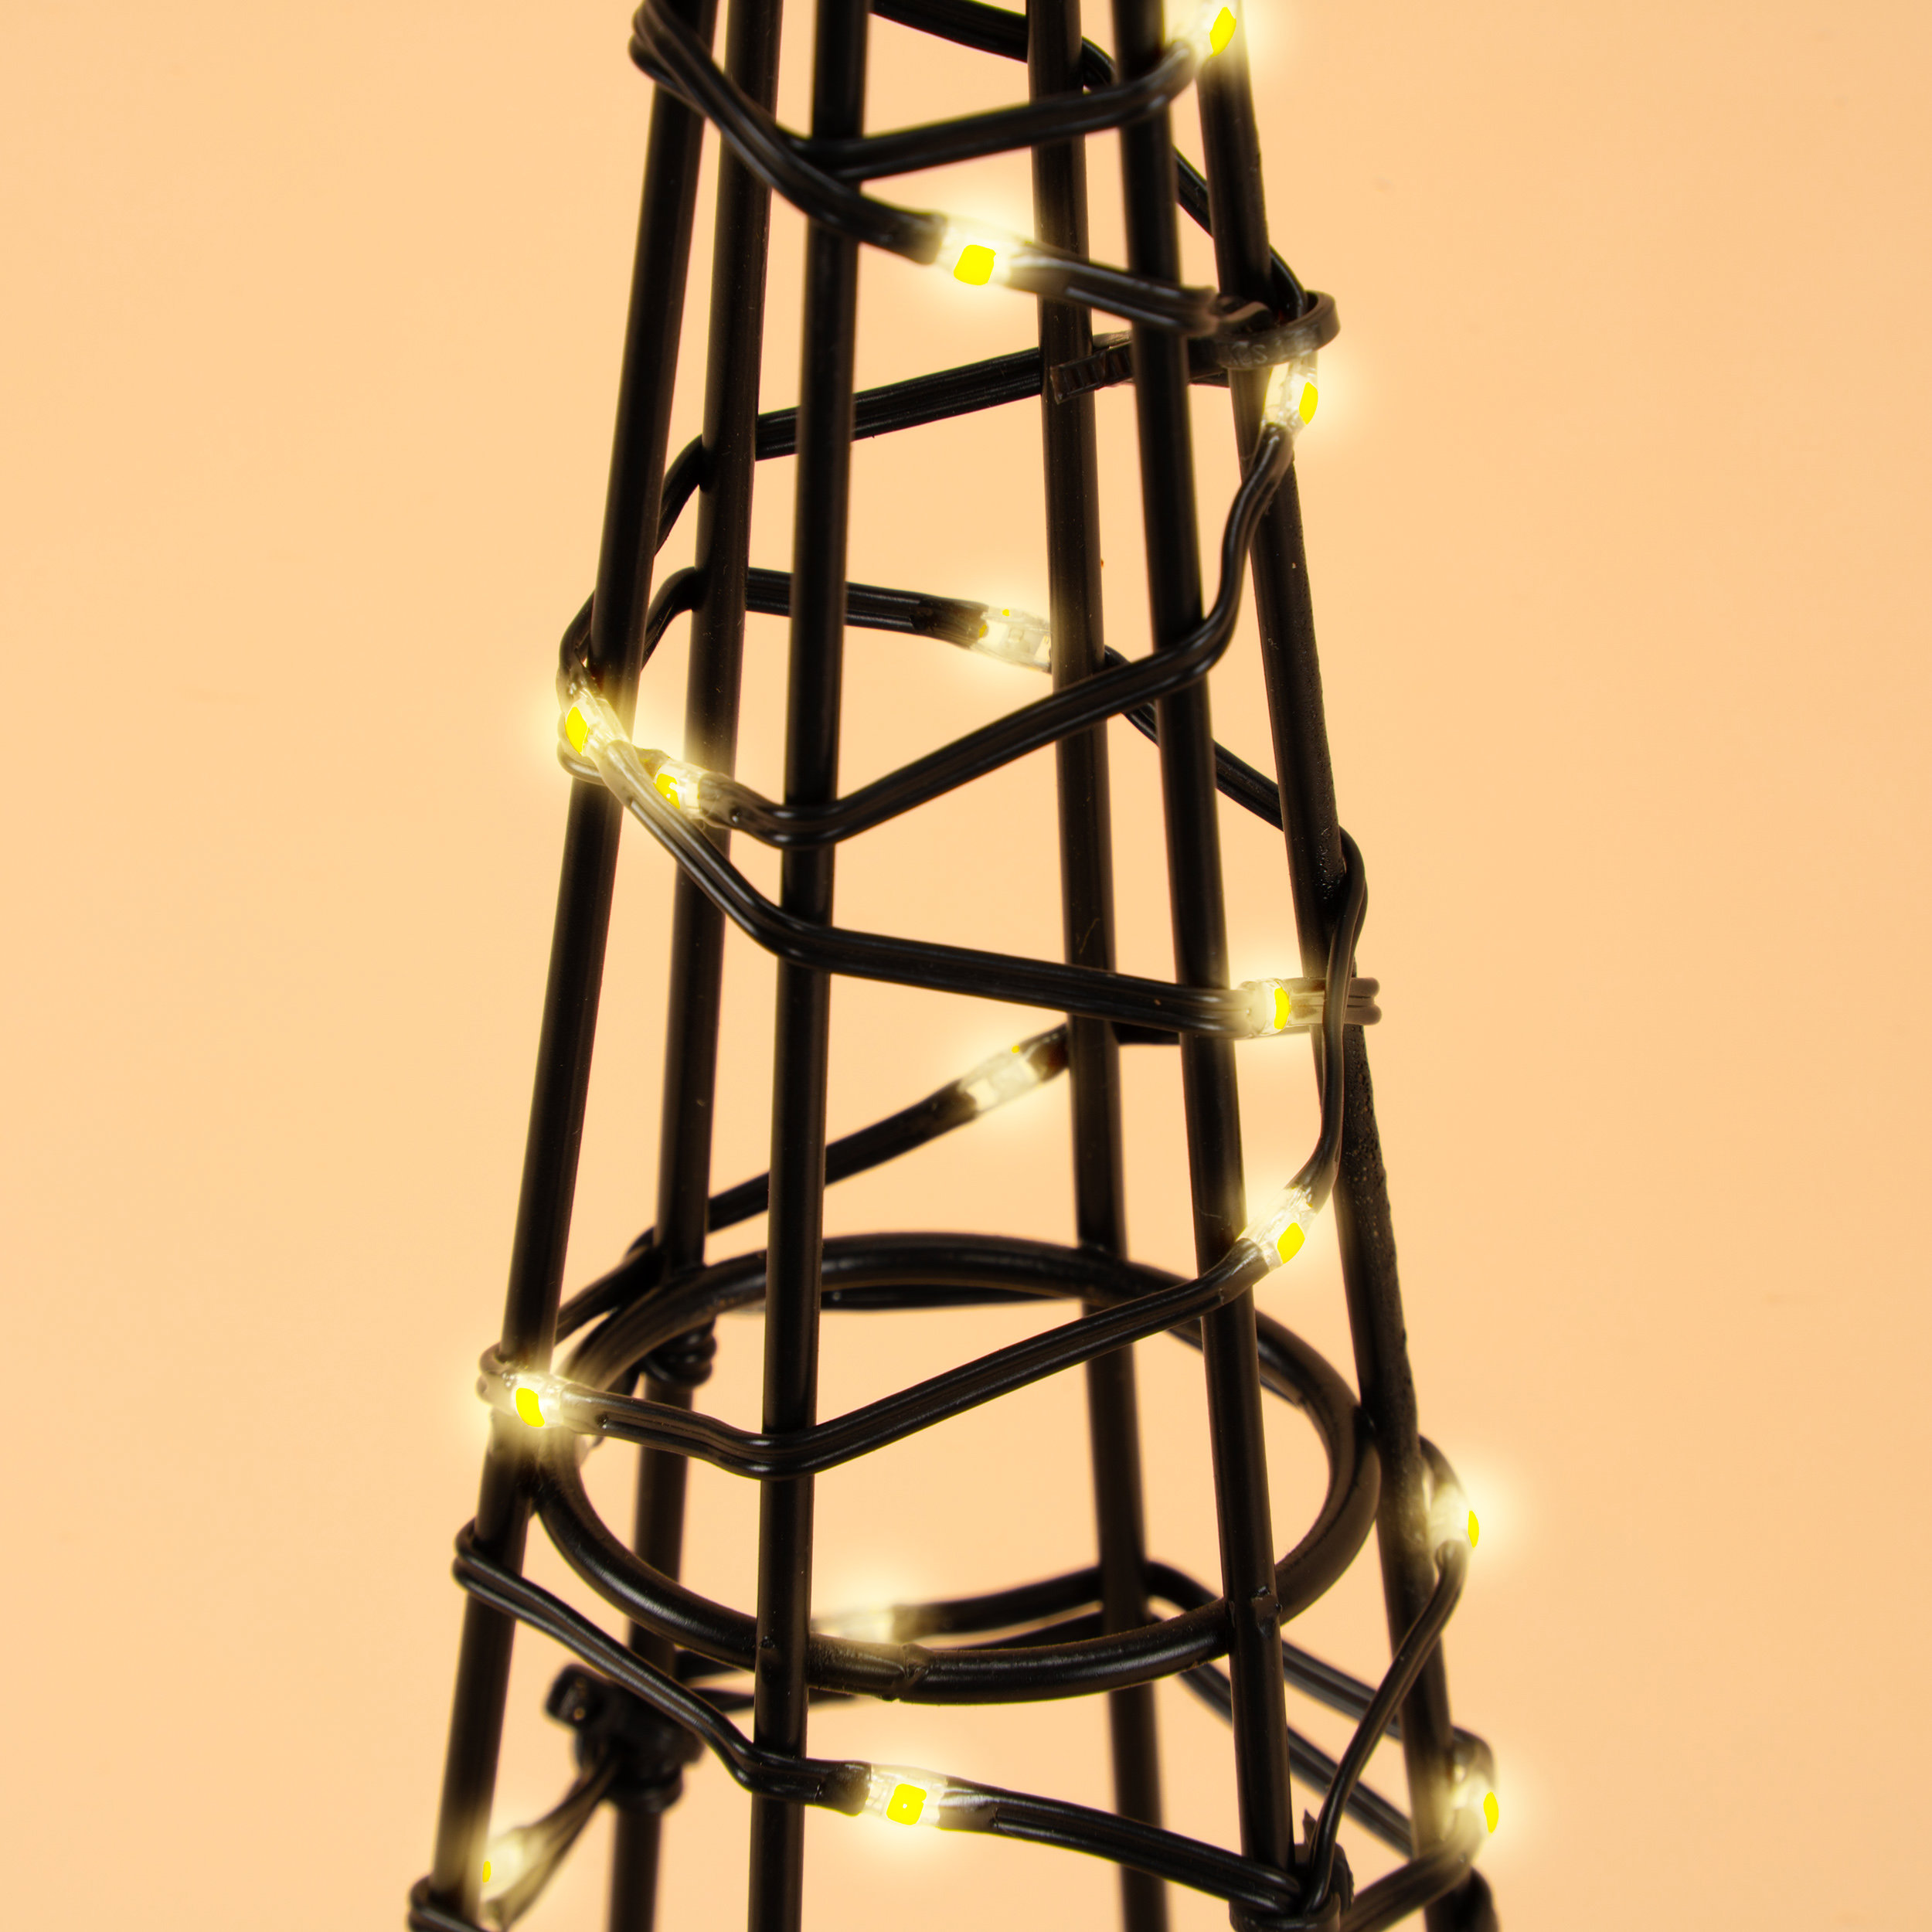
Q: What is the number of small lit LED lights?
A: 15